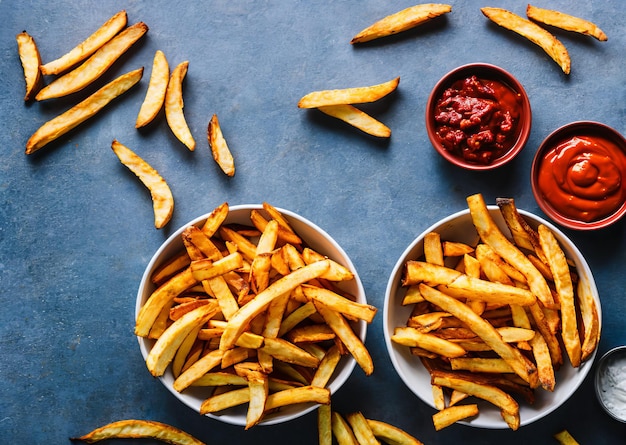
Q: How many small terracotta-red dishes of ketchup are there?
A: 2